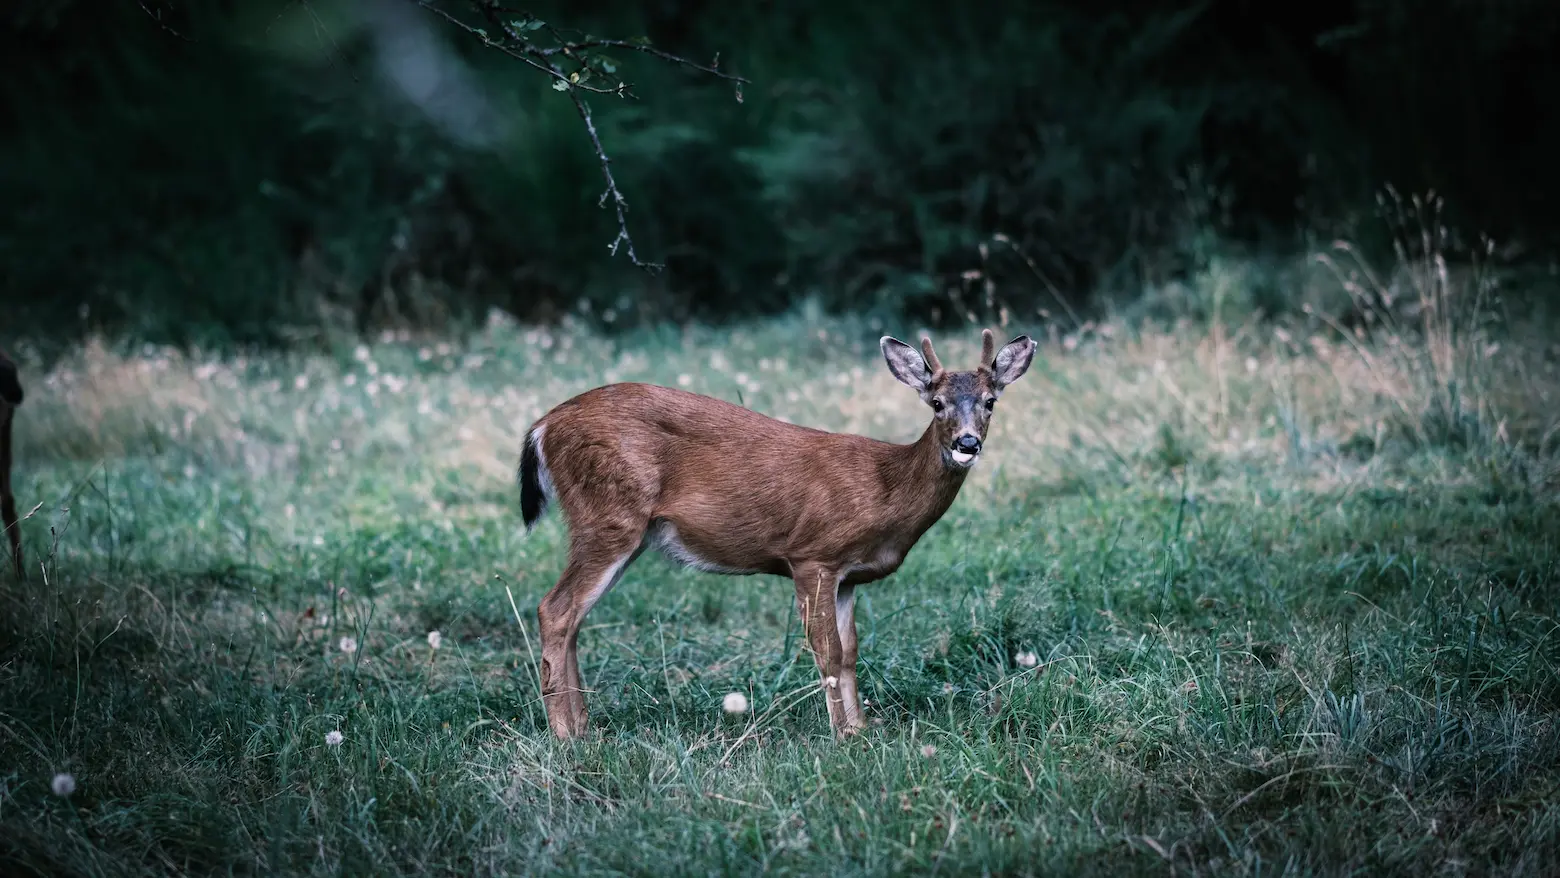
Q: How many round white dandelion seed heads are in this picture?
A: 6